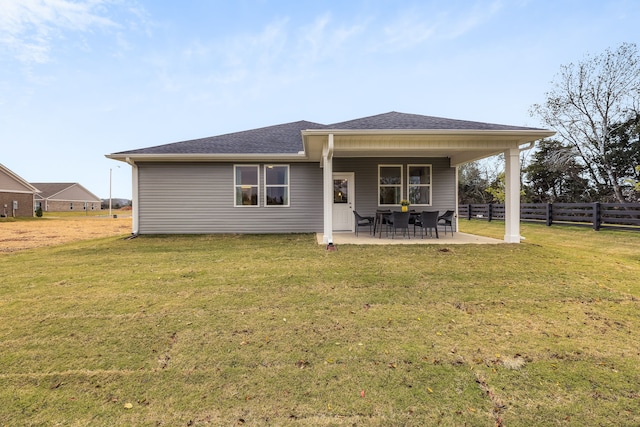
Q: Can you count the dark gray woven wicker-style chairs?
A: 6